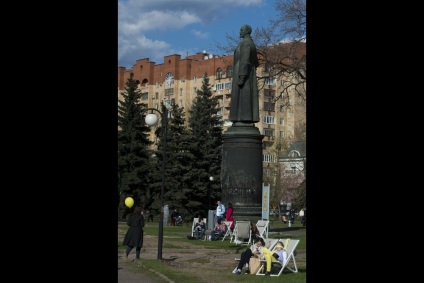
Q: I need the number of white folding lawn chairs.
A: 6